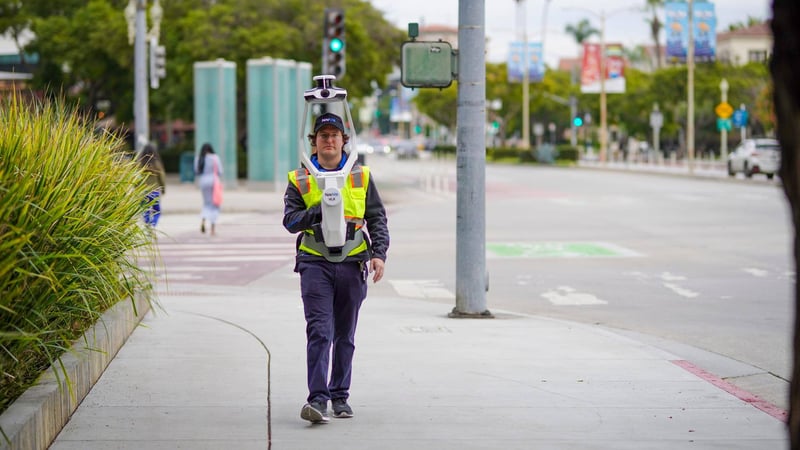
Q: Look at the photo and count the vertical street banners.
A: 6